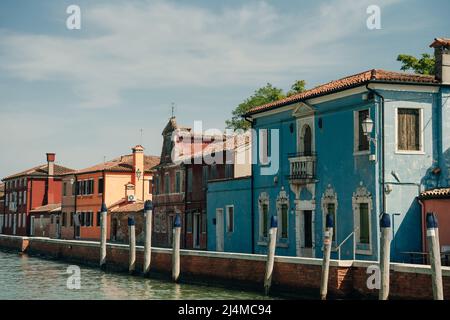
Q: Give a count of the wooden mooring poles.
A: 8